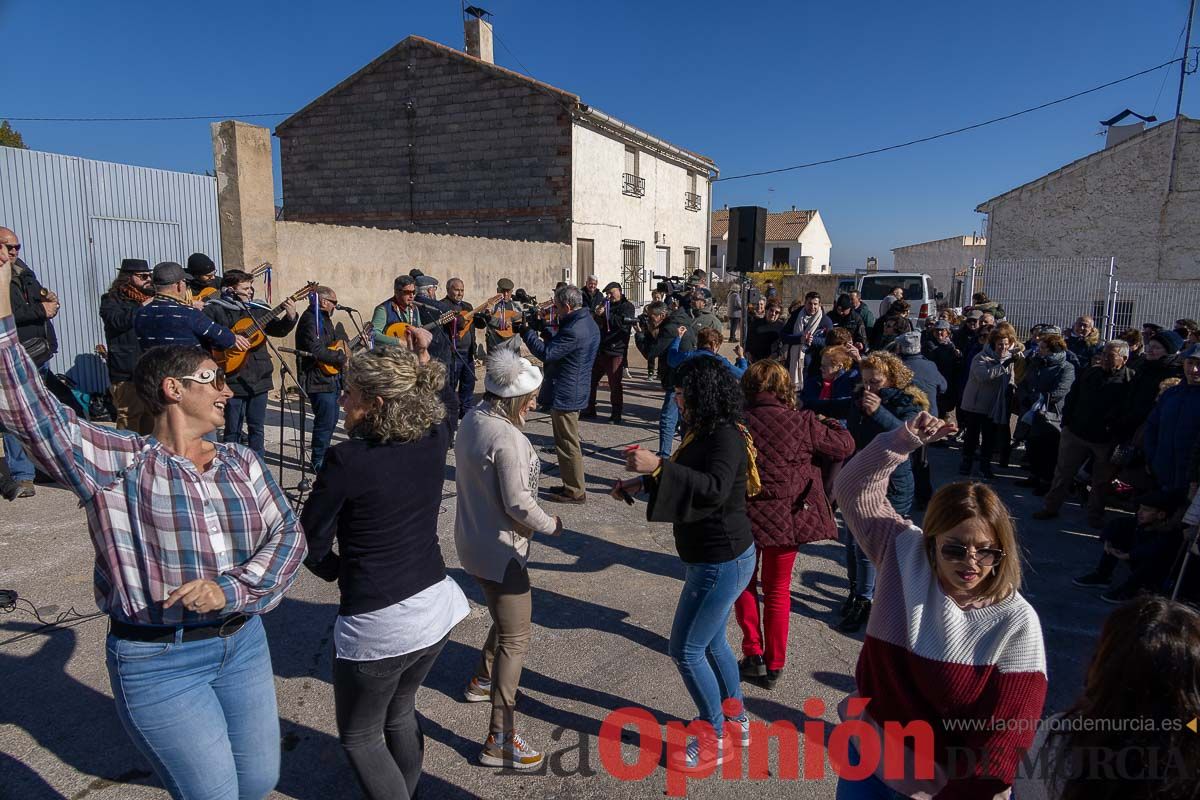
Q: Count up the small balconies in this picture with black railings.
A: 2